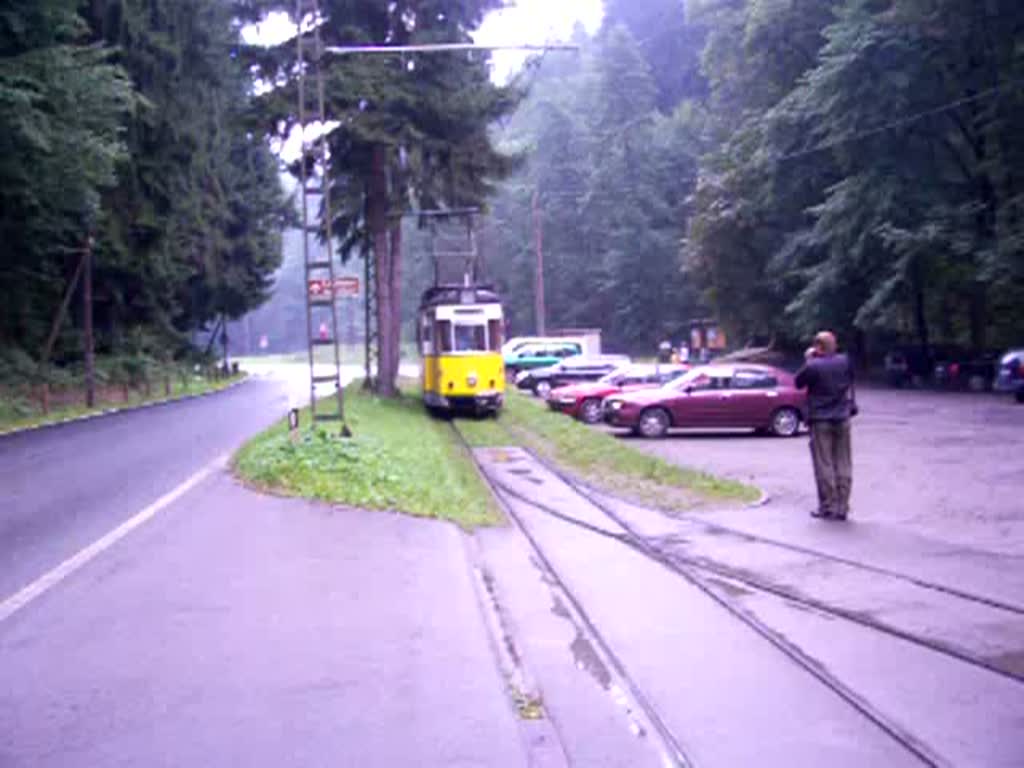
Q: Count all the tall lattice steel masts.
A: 2